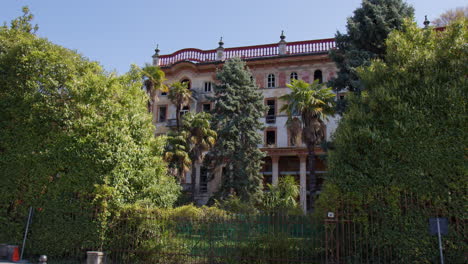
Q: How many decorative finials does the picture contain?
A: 4